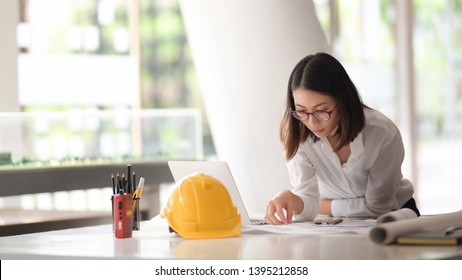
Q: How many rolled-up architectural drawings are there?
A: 2